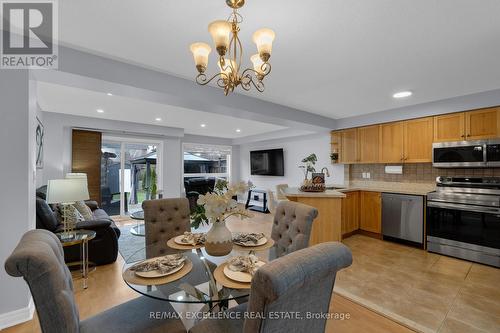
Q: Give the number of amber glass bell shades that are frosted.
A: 5